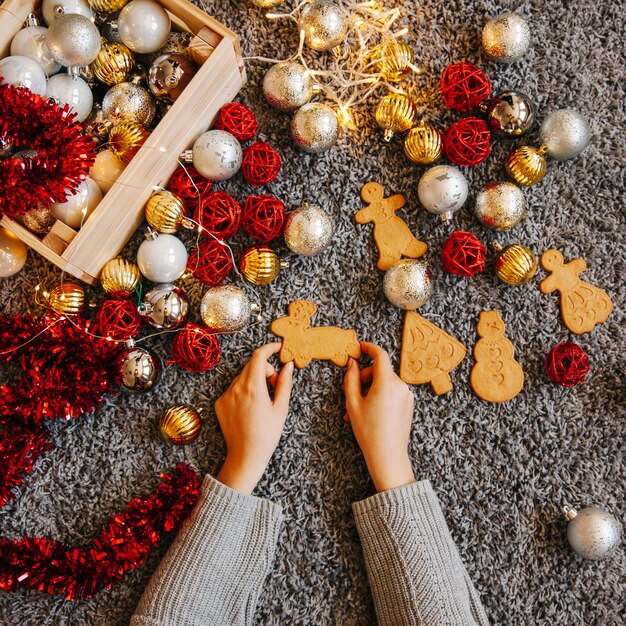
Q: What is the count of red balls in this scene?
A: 12